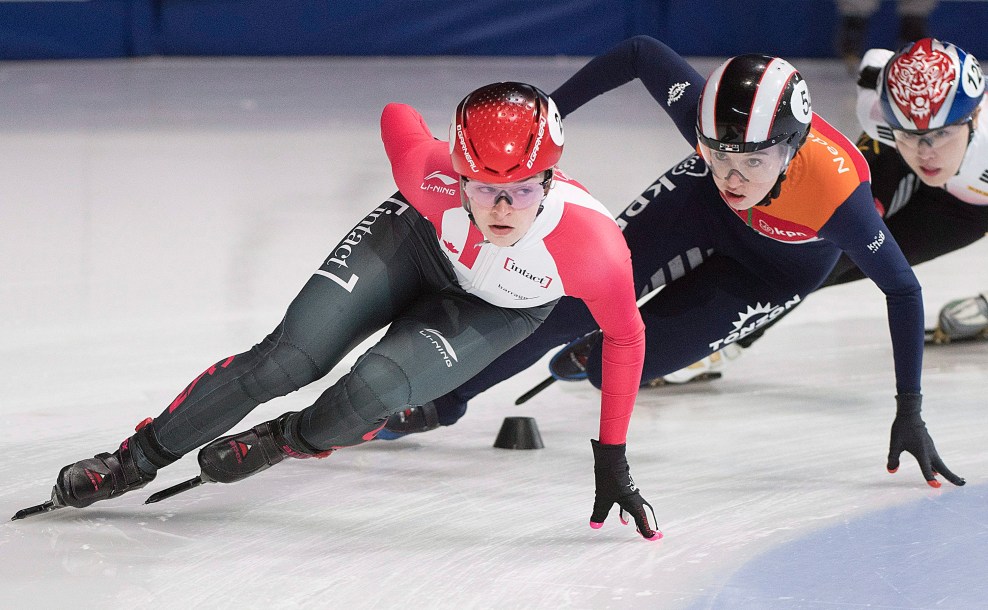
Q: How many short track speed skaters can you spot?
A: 3